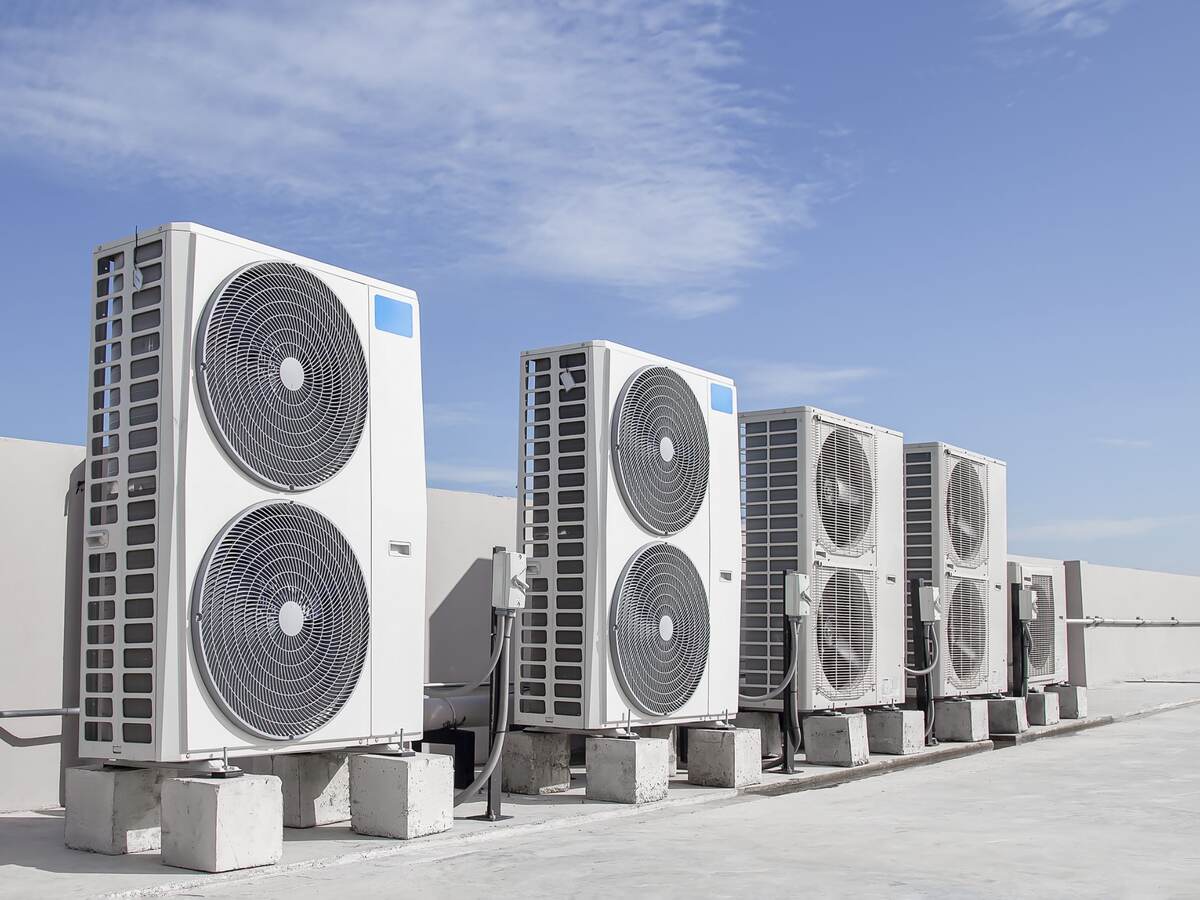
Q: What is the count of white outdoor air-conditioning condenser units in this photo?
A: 5